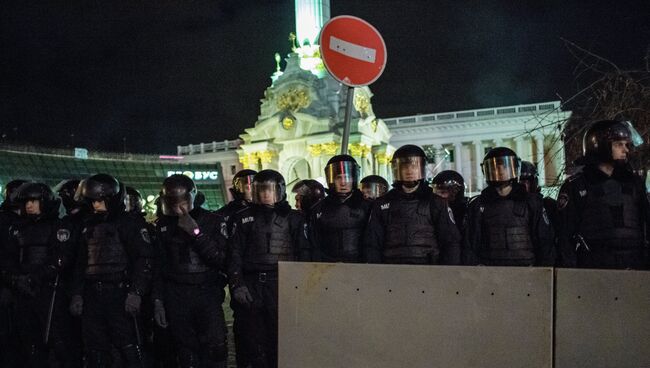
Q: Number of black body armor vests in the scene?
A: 8